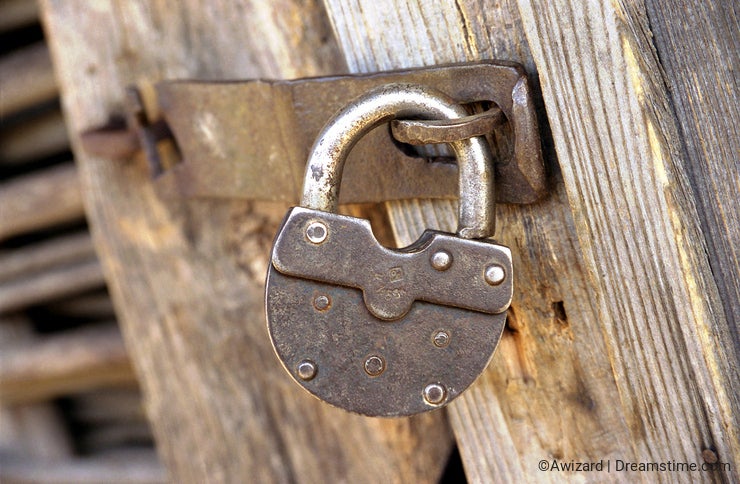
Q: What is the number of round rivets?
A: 8